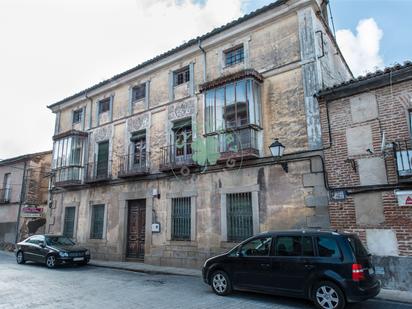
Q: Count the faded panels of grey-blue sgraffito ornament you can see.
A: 3